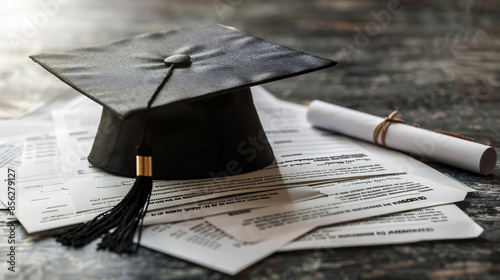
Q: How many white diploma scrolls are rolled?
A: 1